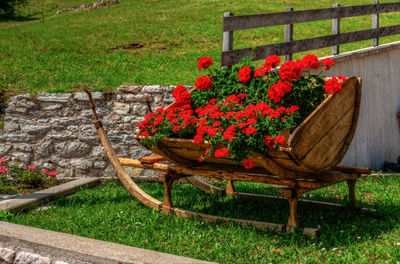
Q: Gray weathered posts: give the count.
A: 4